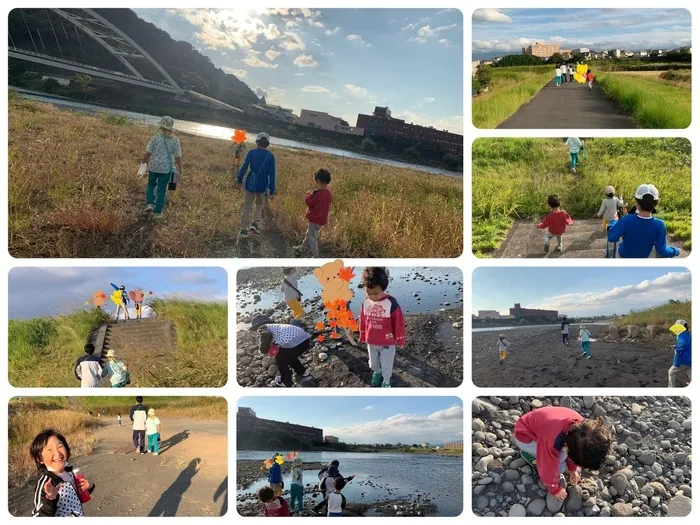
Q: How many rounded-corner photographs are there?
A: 9